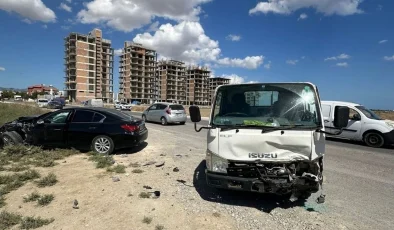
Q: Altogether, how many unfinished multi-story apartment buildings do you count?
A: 5